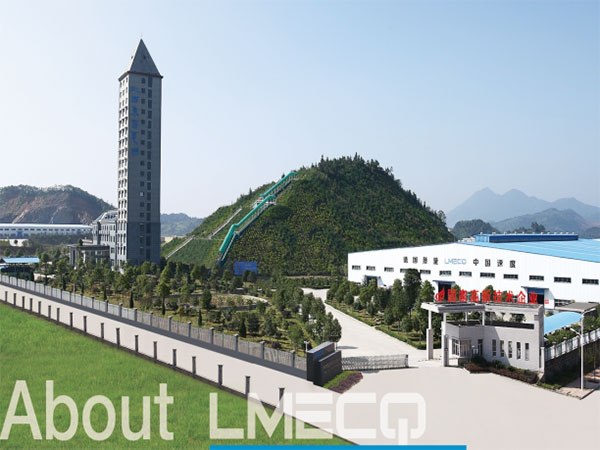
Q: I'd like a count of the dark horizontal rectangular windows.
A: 12